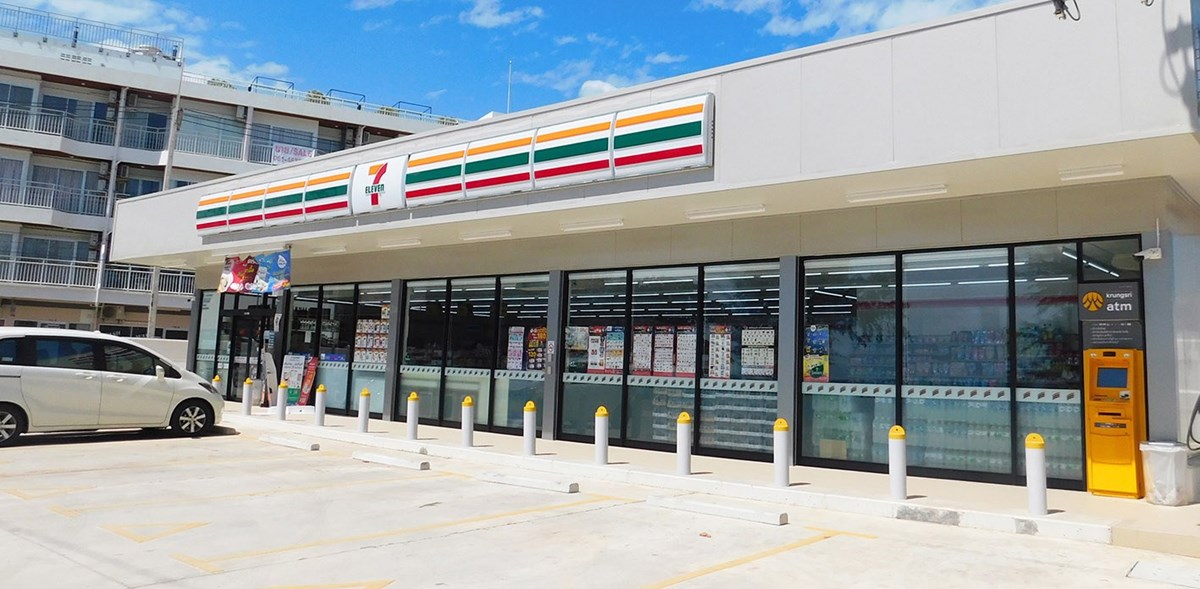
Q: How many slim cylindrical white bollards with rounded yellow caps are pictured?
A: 13